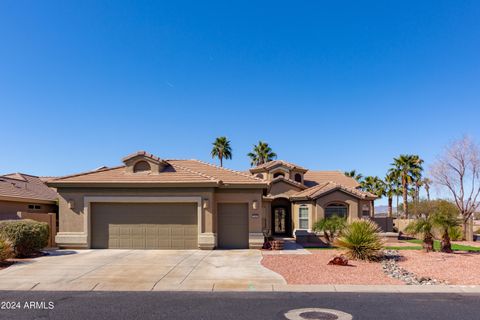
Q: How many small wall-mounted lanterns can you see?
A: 3